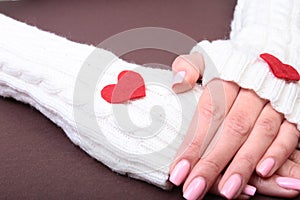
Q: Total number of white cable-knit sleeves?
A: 2